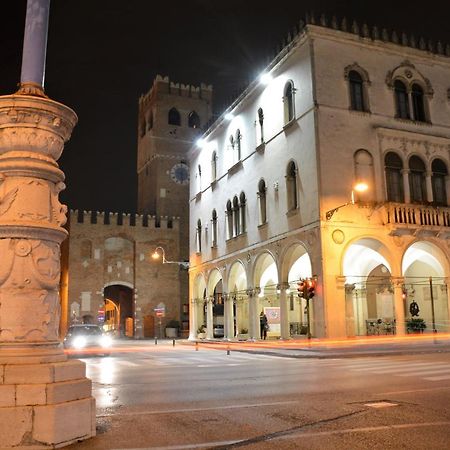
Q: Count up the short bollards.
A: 4